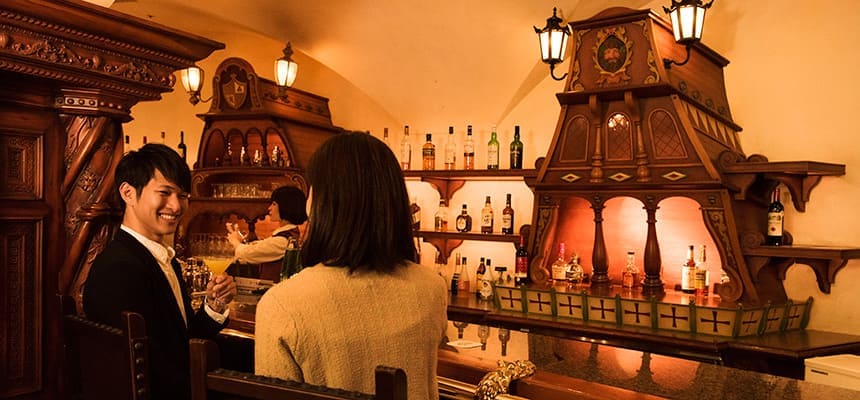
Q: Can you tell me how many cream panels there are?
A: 10